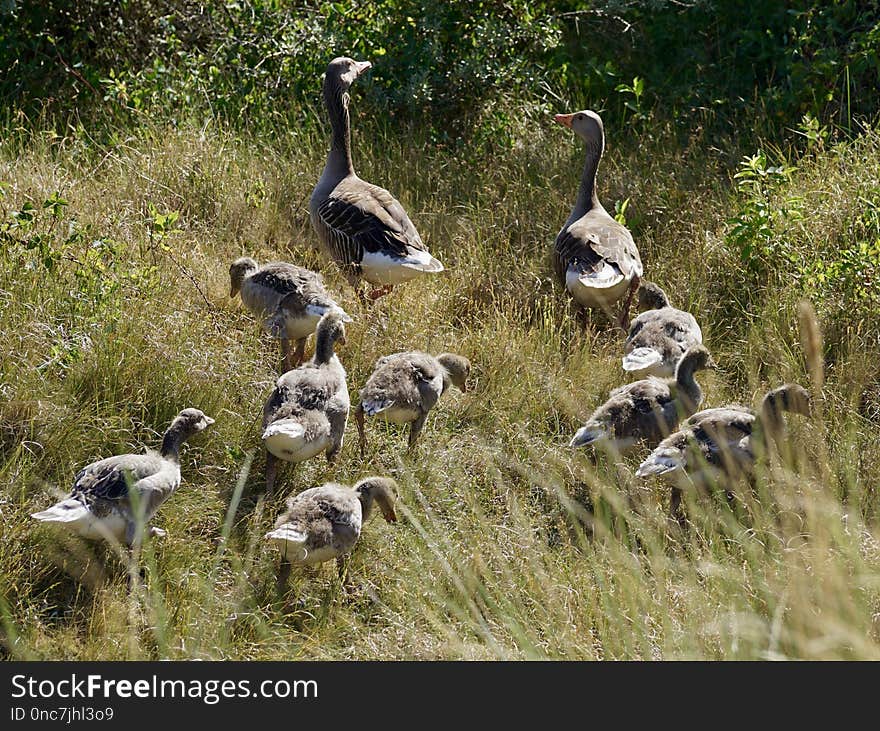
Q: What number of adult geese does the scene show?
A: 2